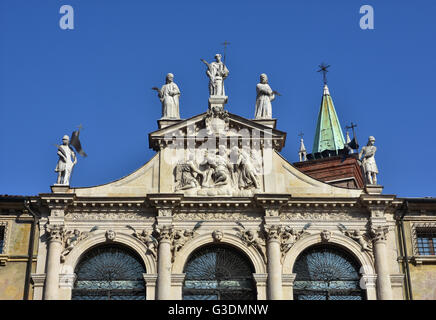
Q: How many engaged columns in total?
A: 4